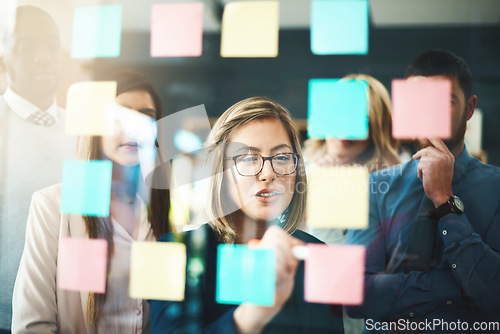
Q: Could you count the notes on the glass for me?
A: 13